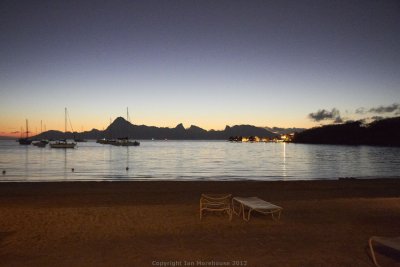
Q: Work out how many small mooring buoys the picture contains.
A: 3